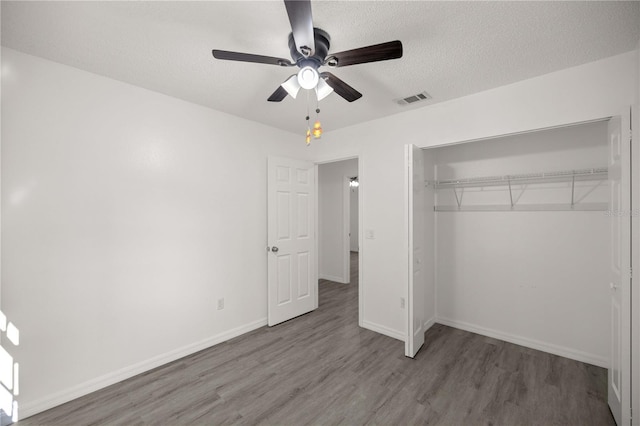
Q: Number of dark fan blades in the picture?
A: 5